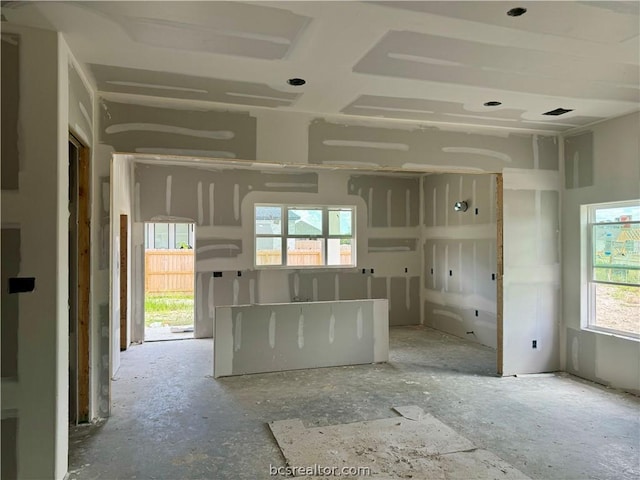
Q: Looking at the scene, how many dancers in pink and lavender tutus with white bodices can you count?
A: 0